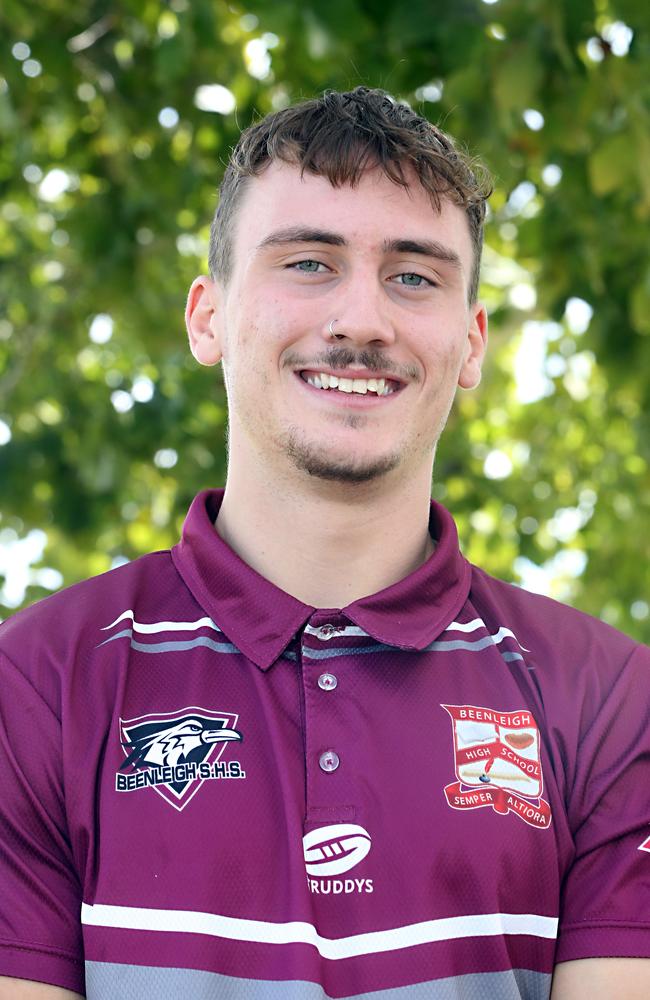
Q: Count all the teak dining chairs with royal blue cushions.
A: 0